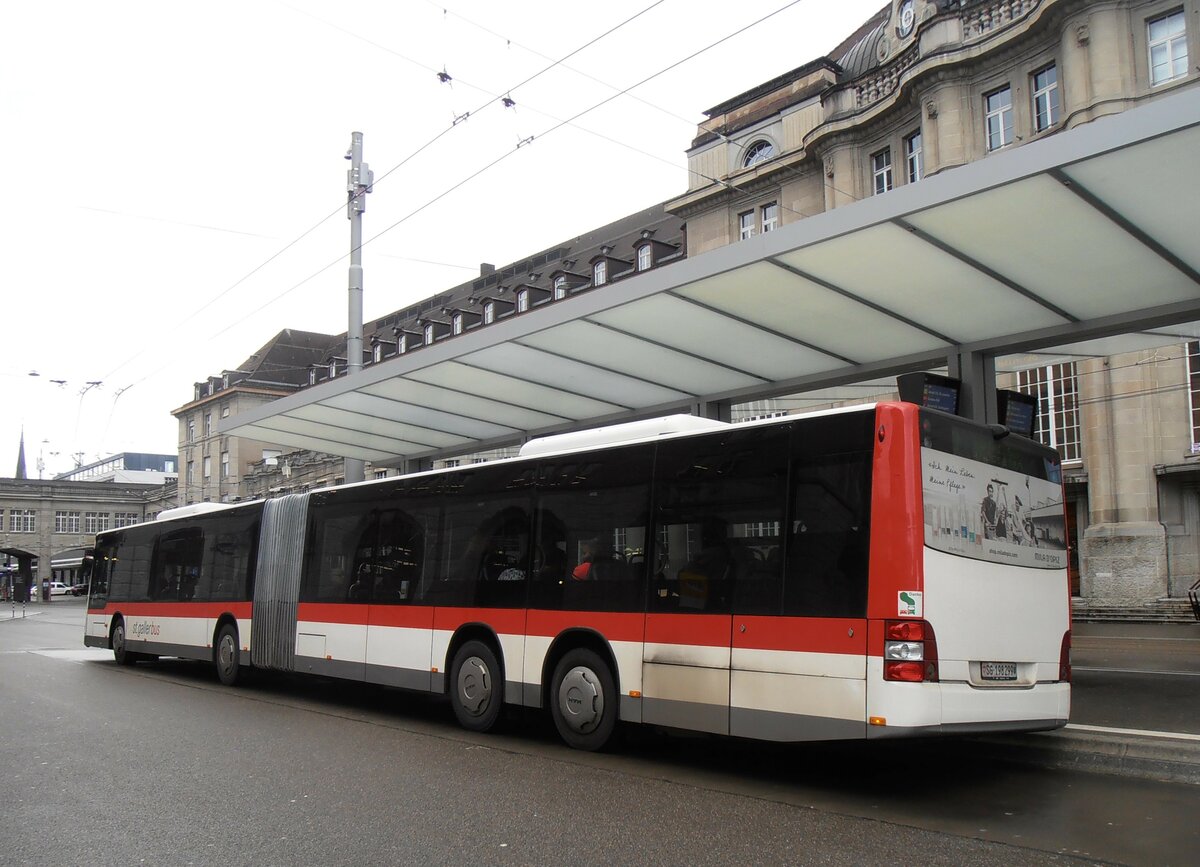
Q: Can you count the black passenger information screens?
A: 2